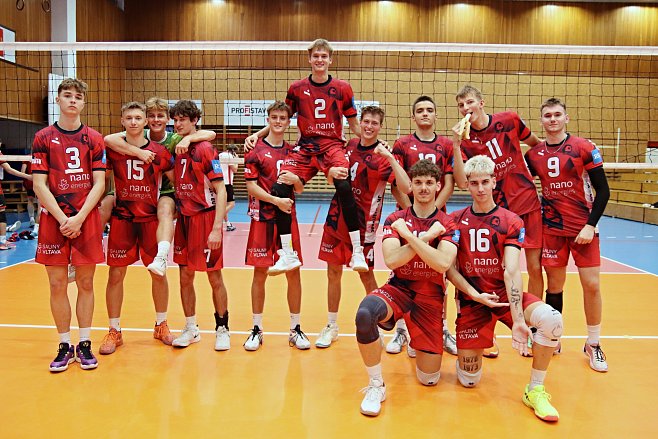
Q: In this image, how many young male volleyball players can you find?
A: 12